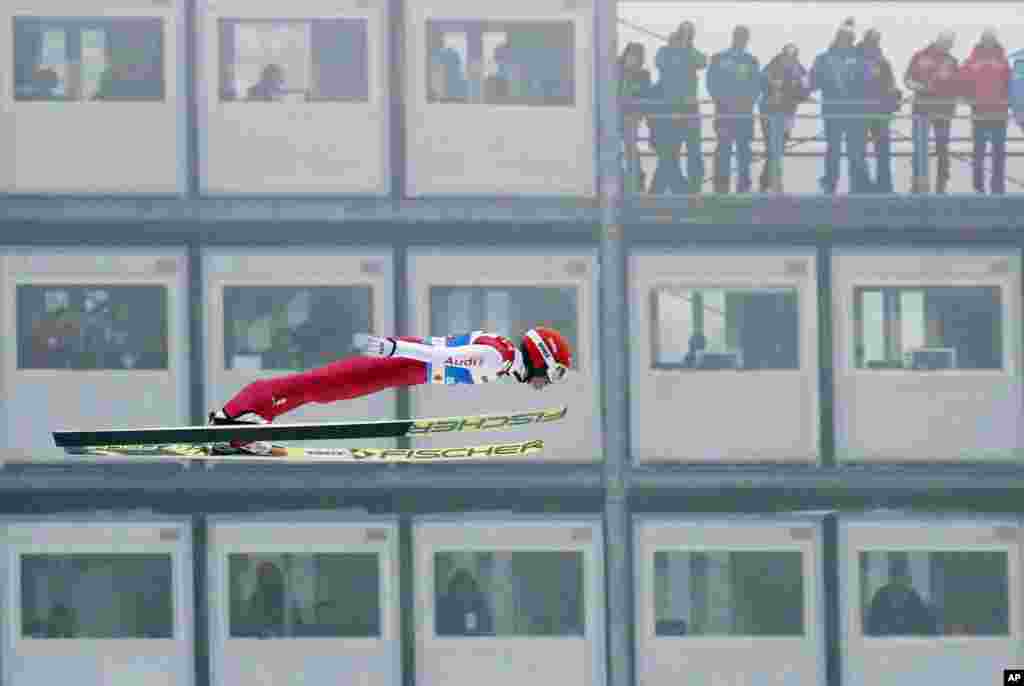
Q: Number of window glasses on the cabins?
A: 13